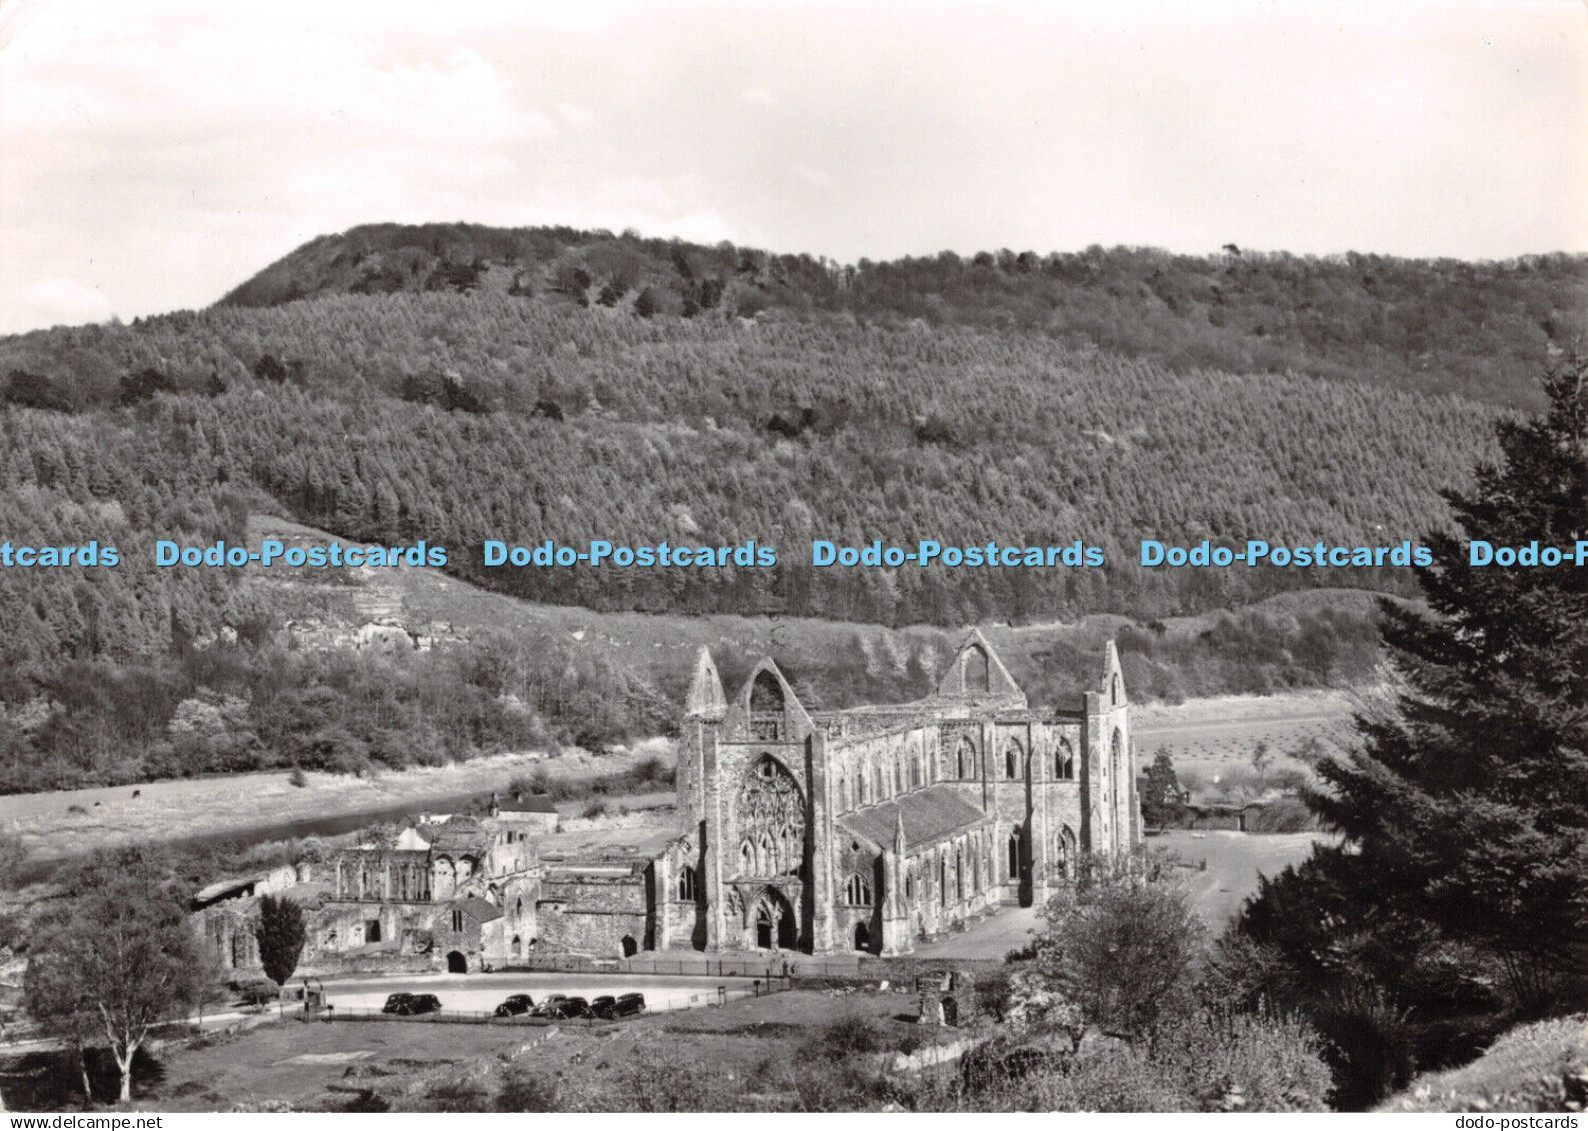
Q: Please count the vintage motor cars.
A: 7